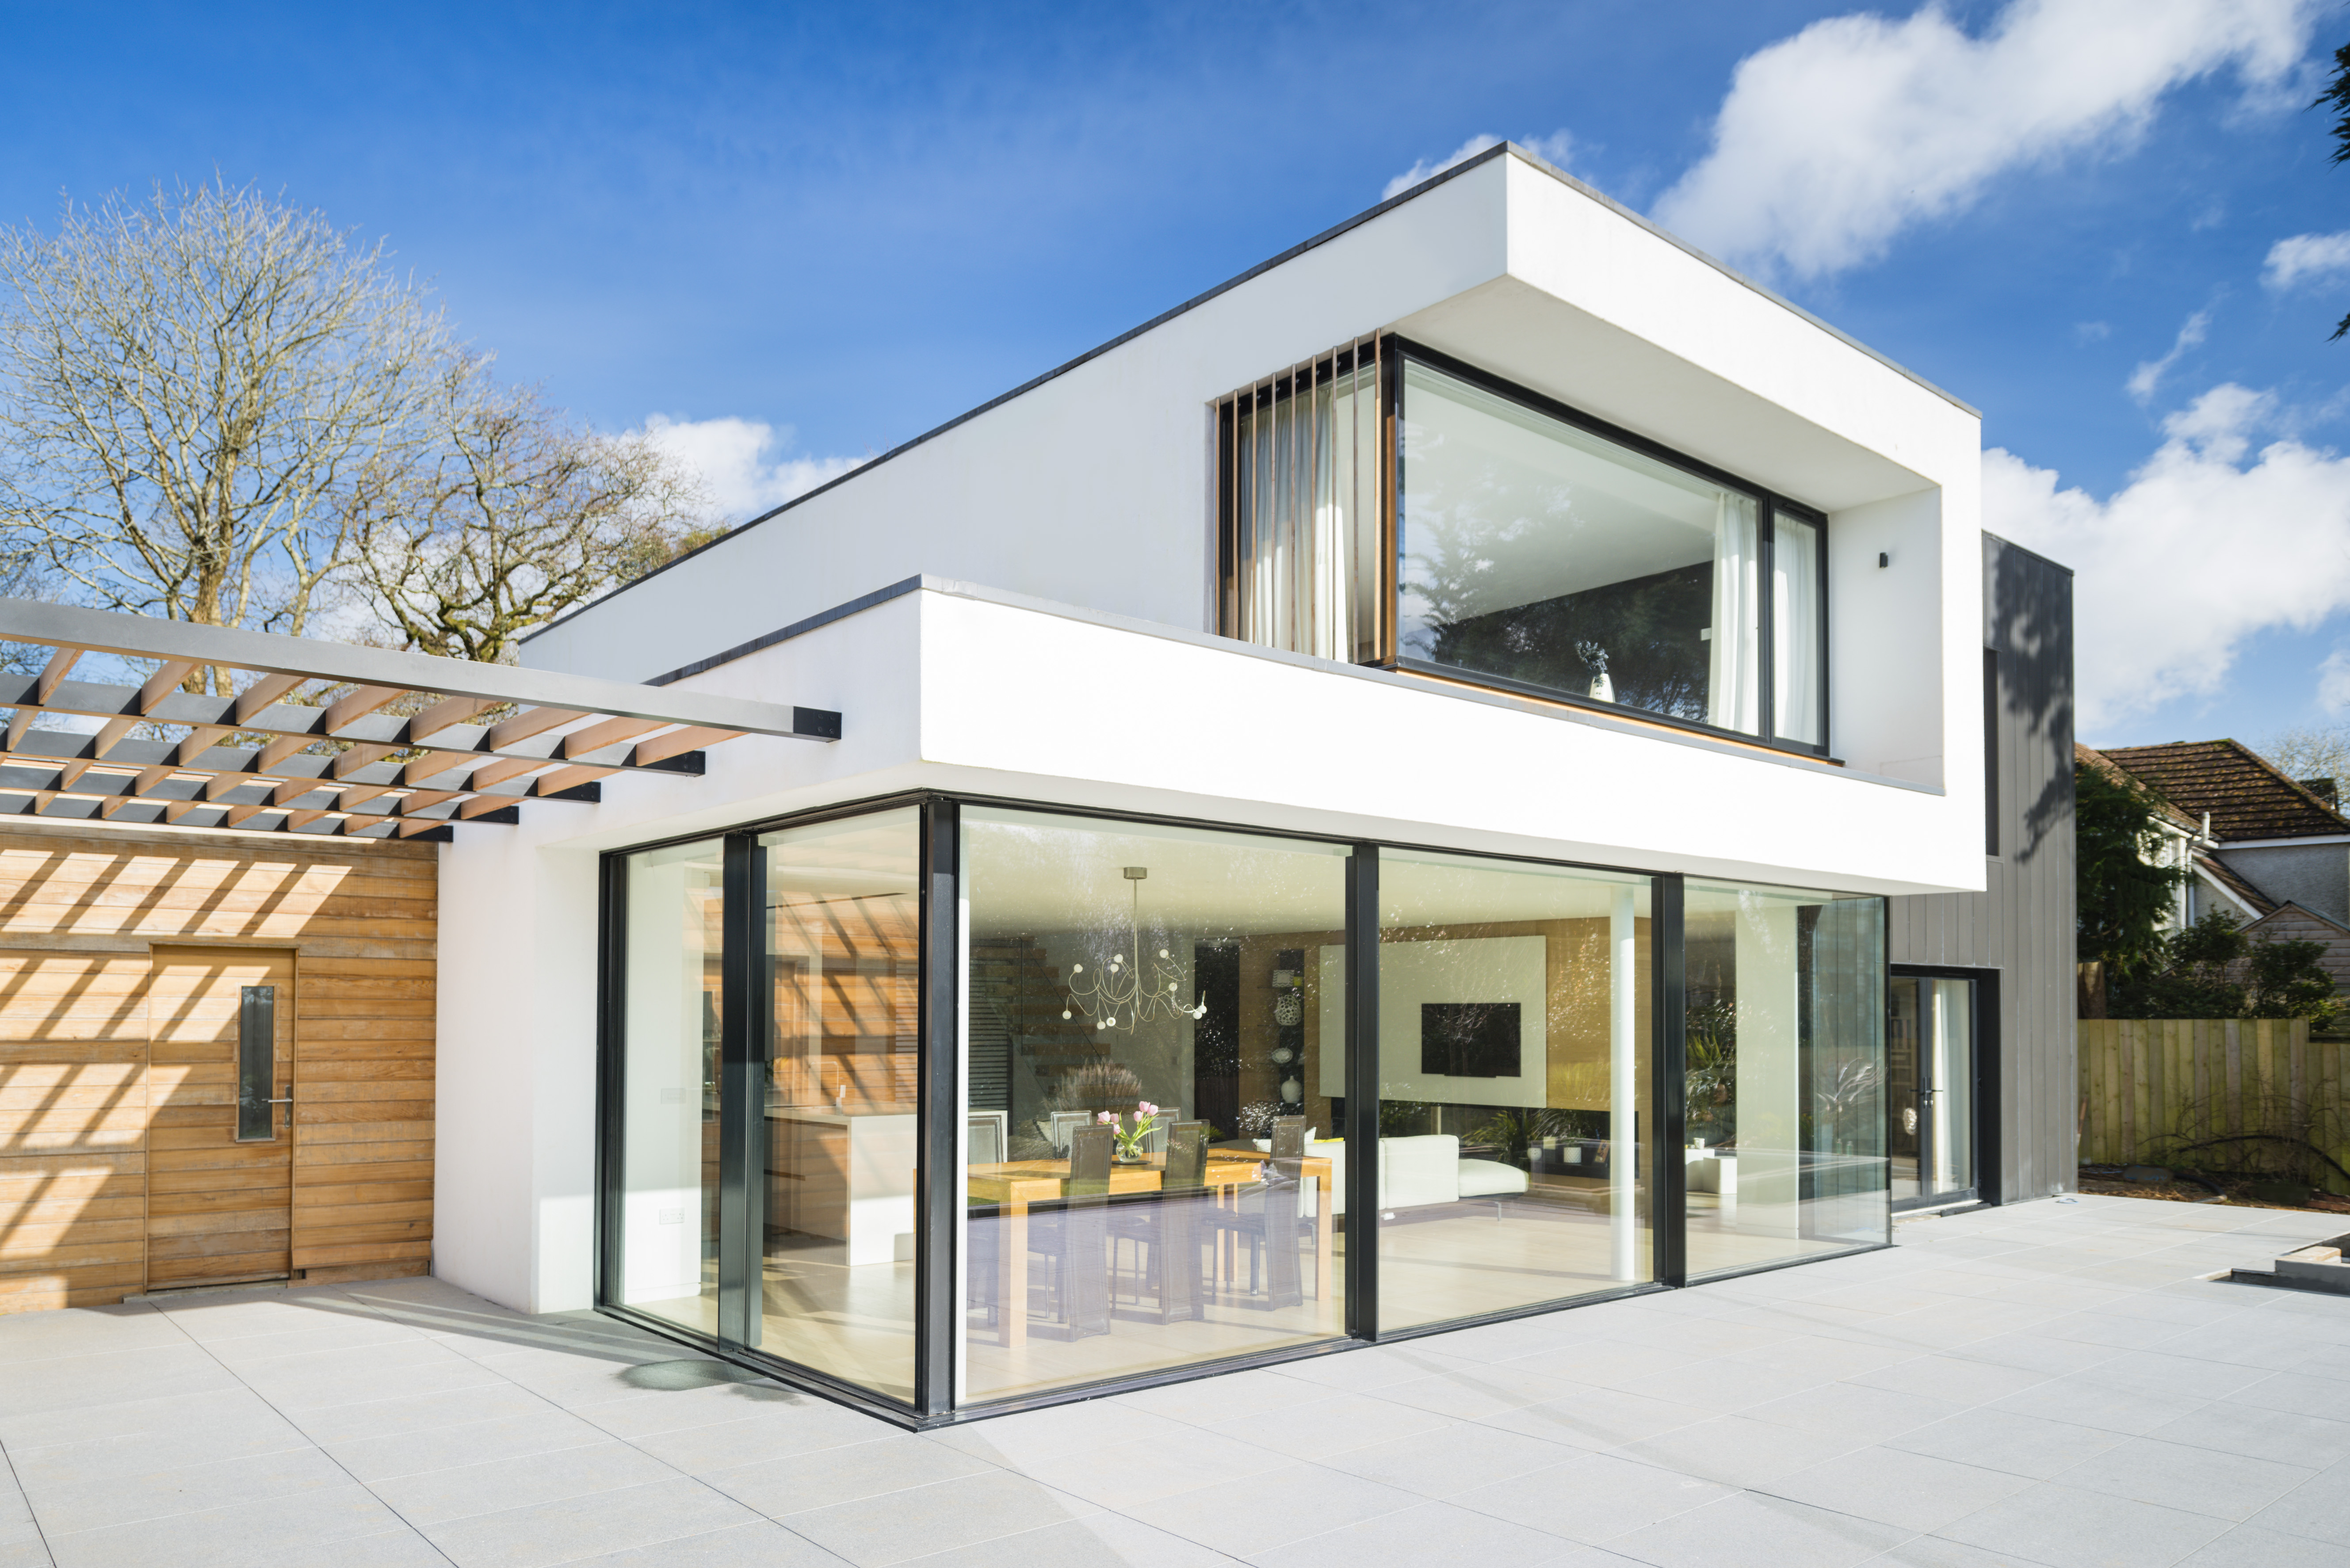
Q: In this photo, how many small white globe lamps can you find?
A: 10